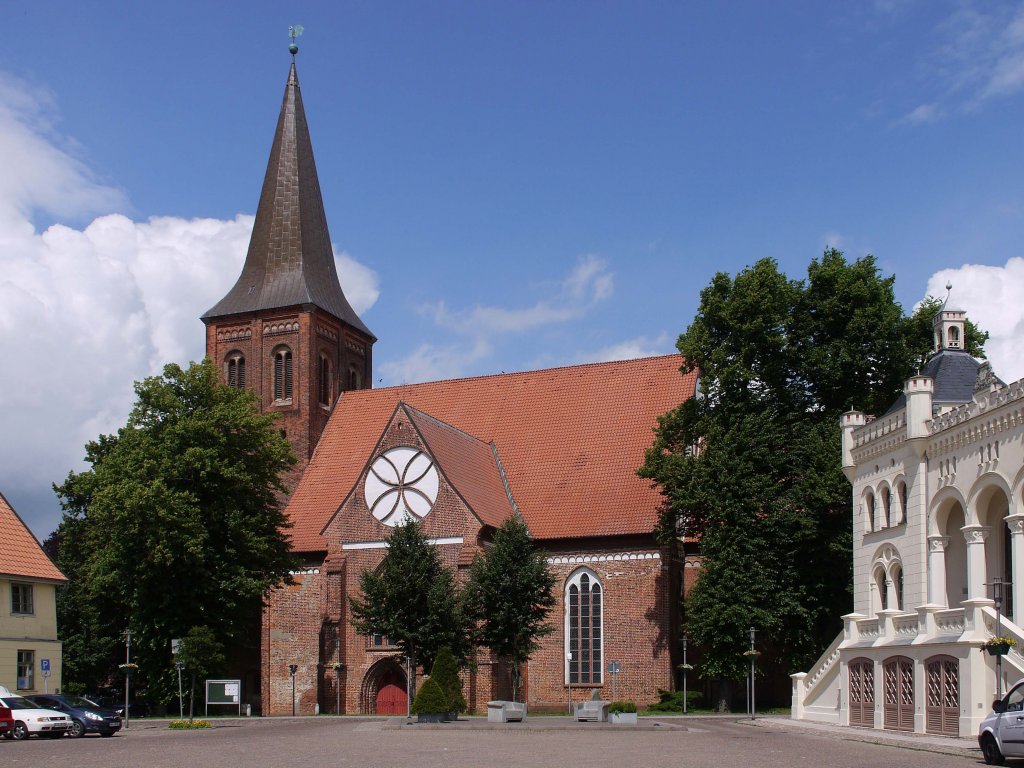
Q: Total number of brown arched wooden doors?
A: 3